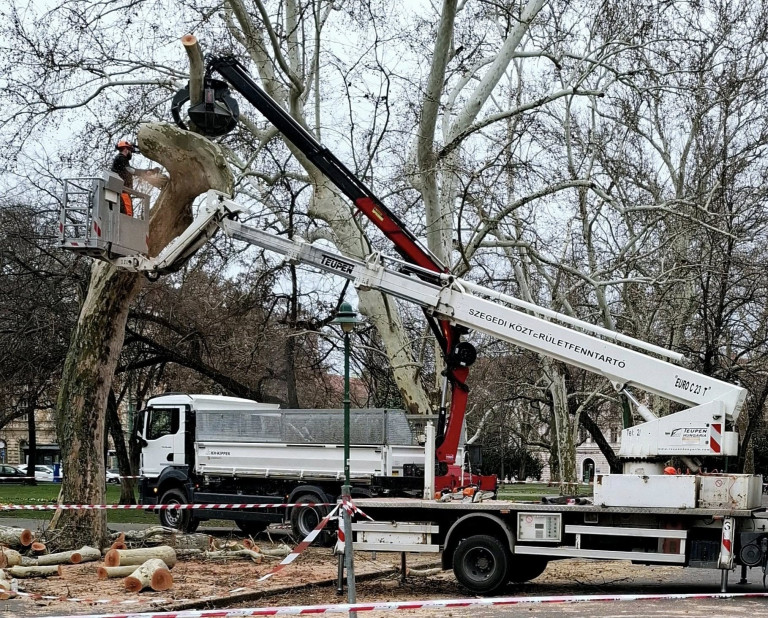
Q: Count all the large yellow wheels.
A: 0